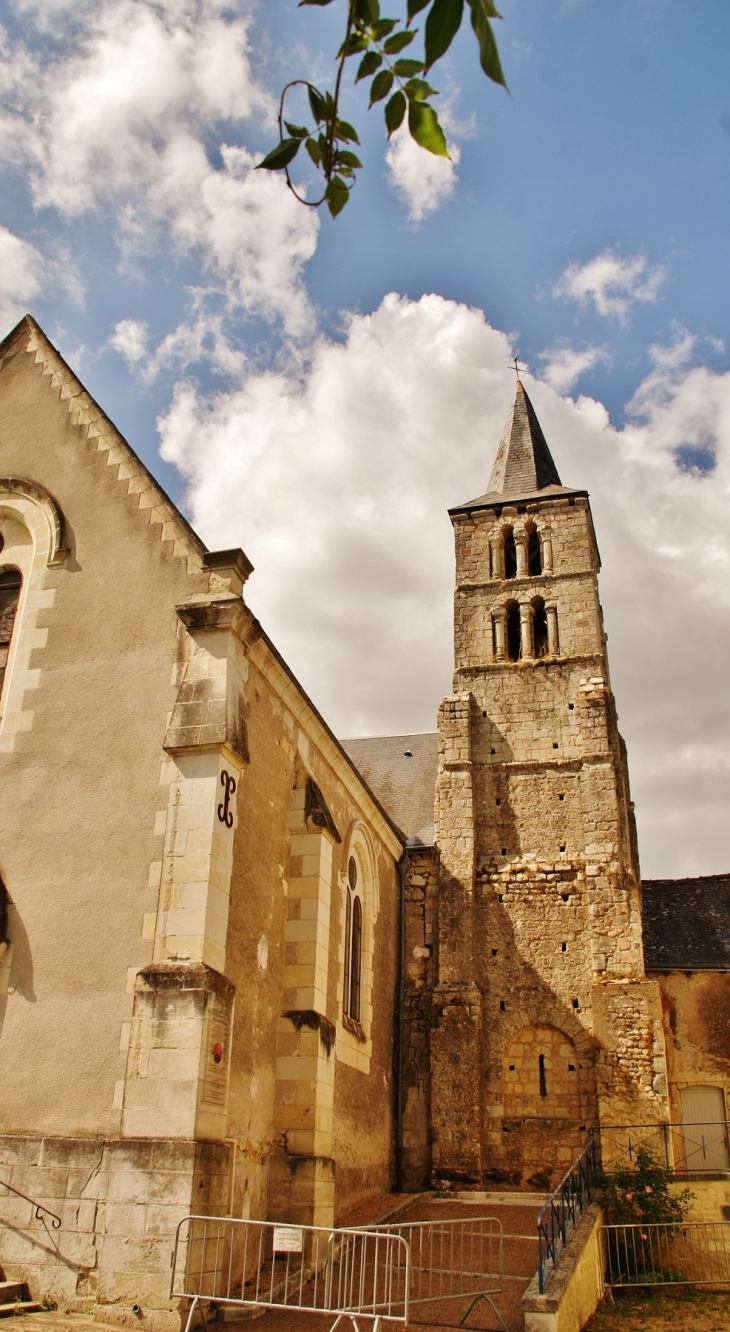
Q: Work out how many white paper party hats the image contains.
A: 0